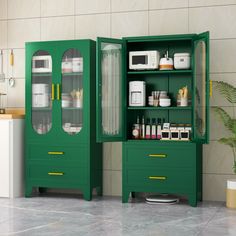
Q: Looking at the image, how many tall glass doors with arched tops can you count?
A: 4